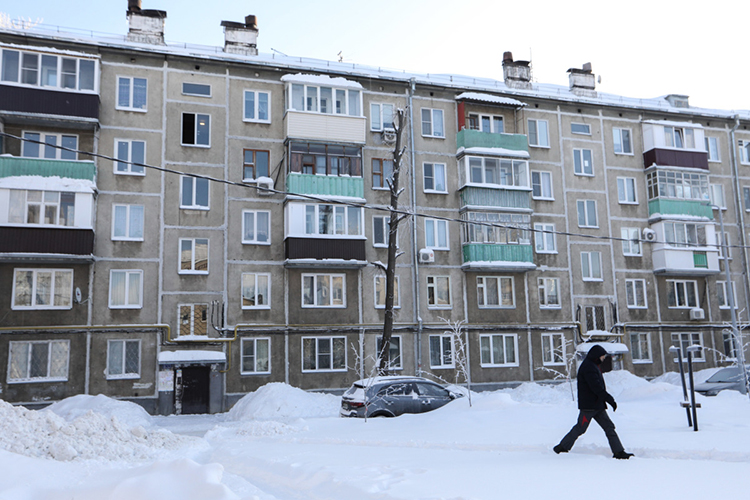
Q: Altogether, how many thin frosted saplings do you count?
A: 4